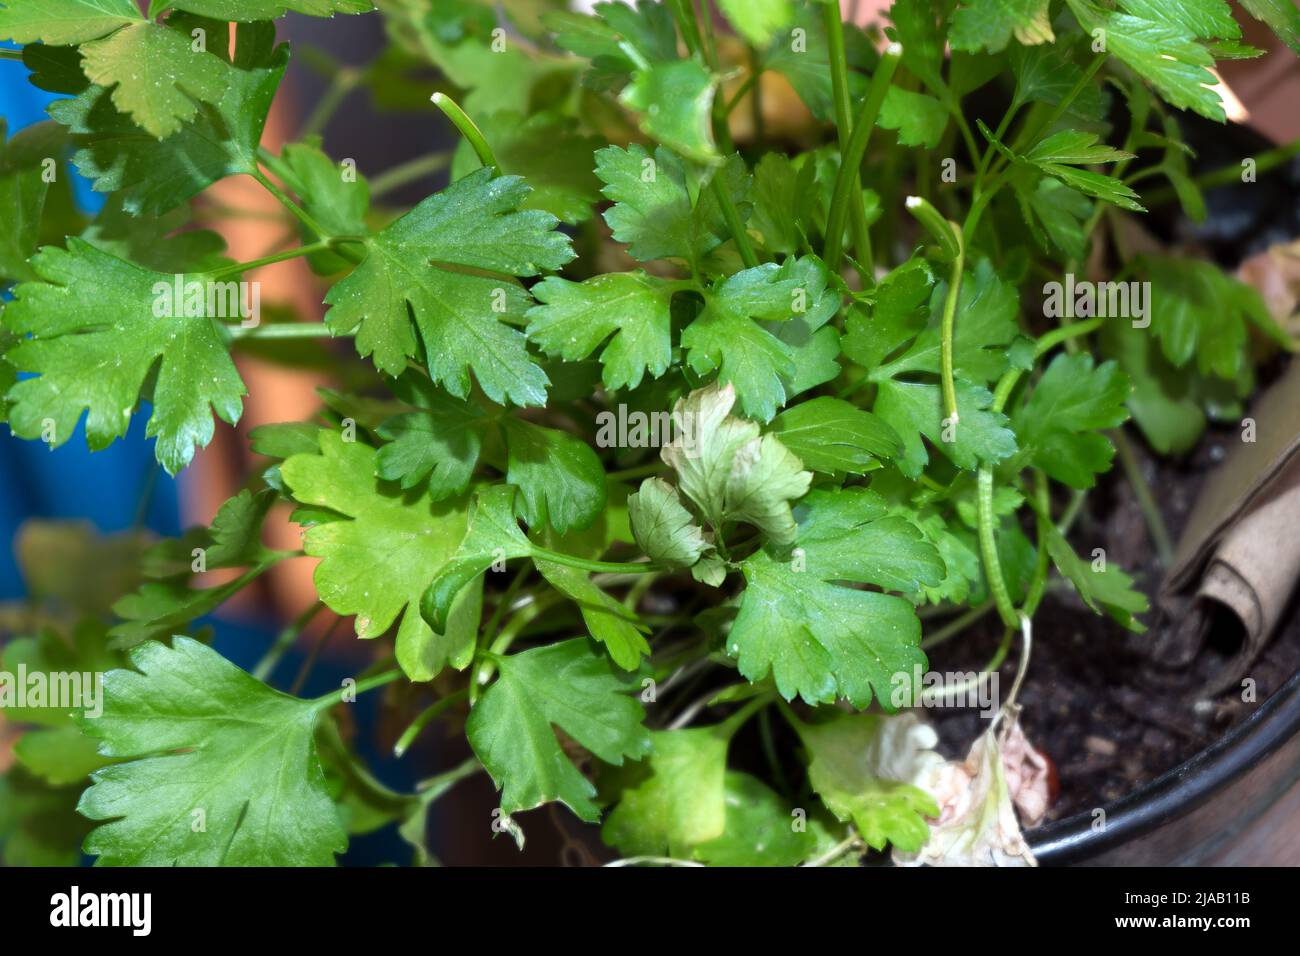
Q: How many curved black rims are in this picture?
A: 1